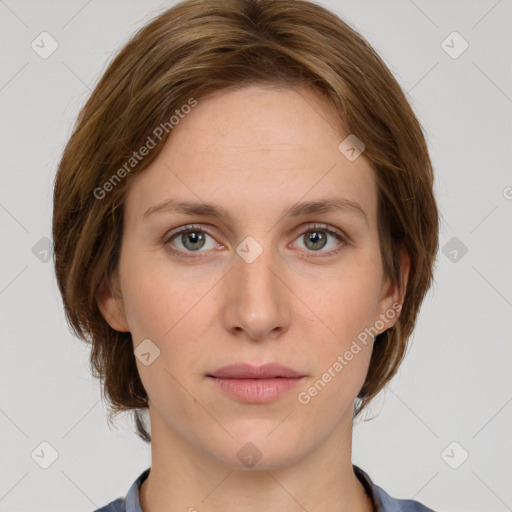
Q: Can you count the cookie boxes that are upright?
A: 0